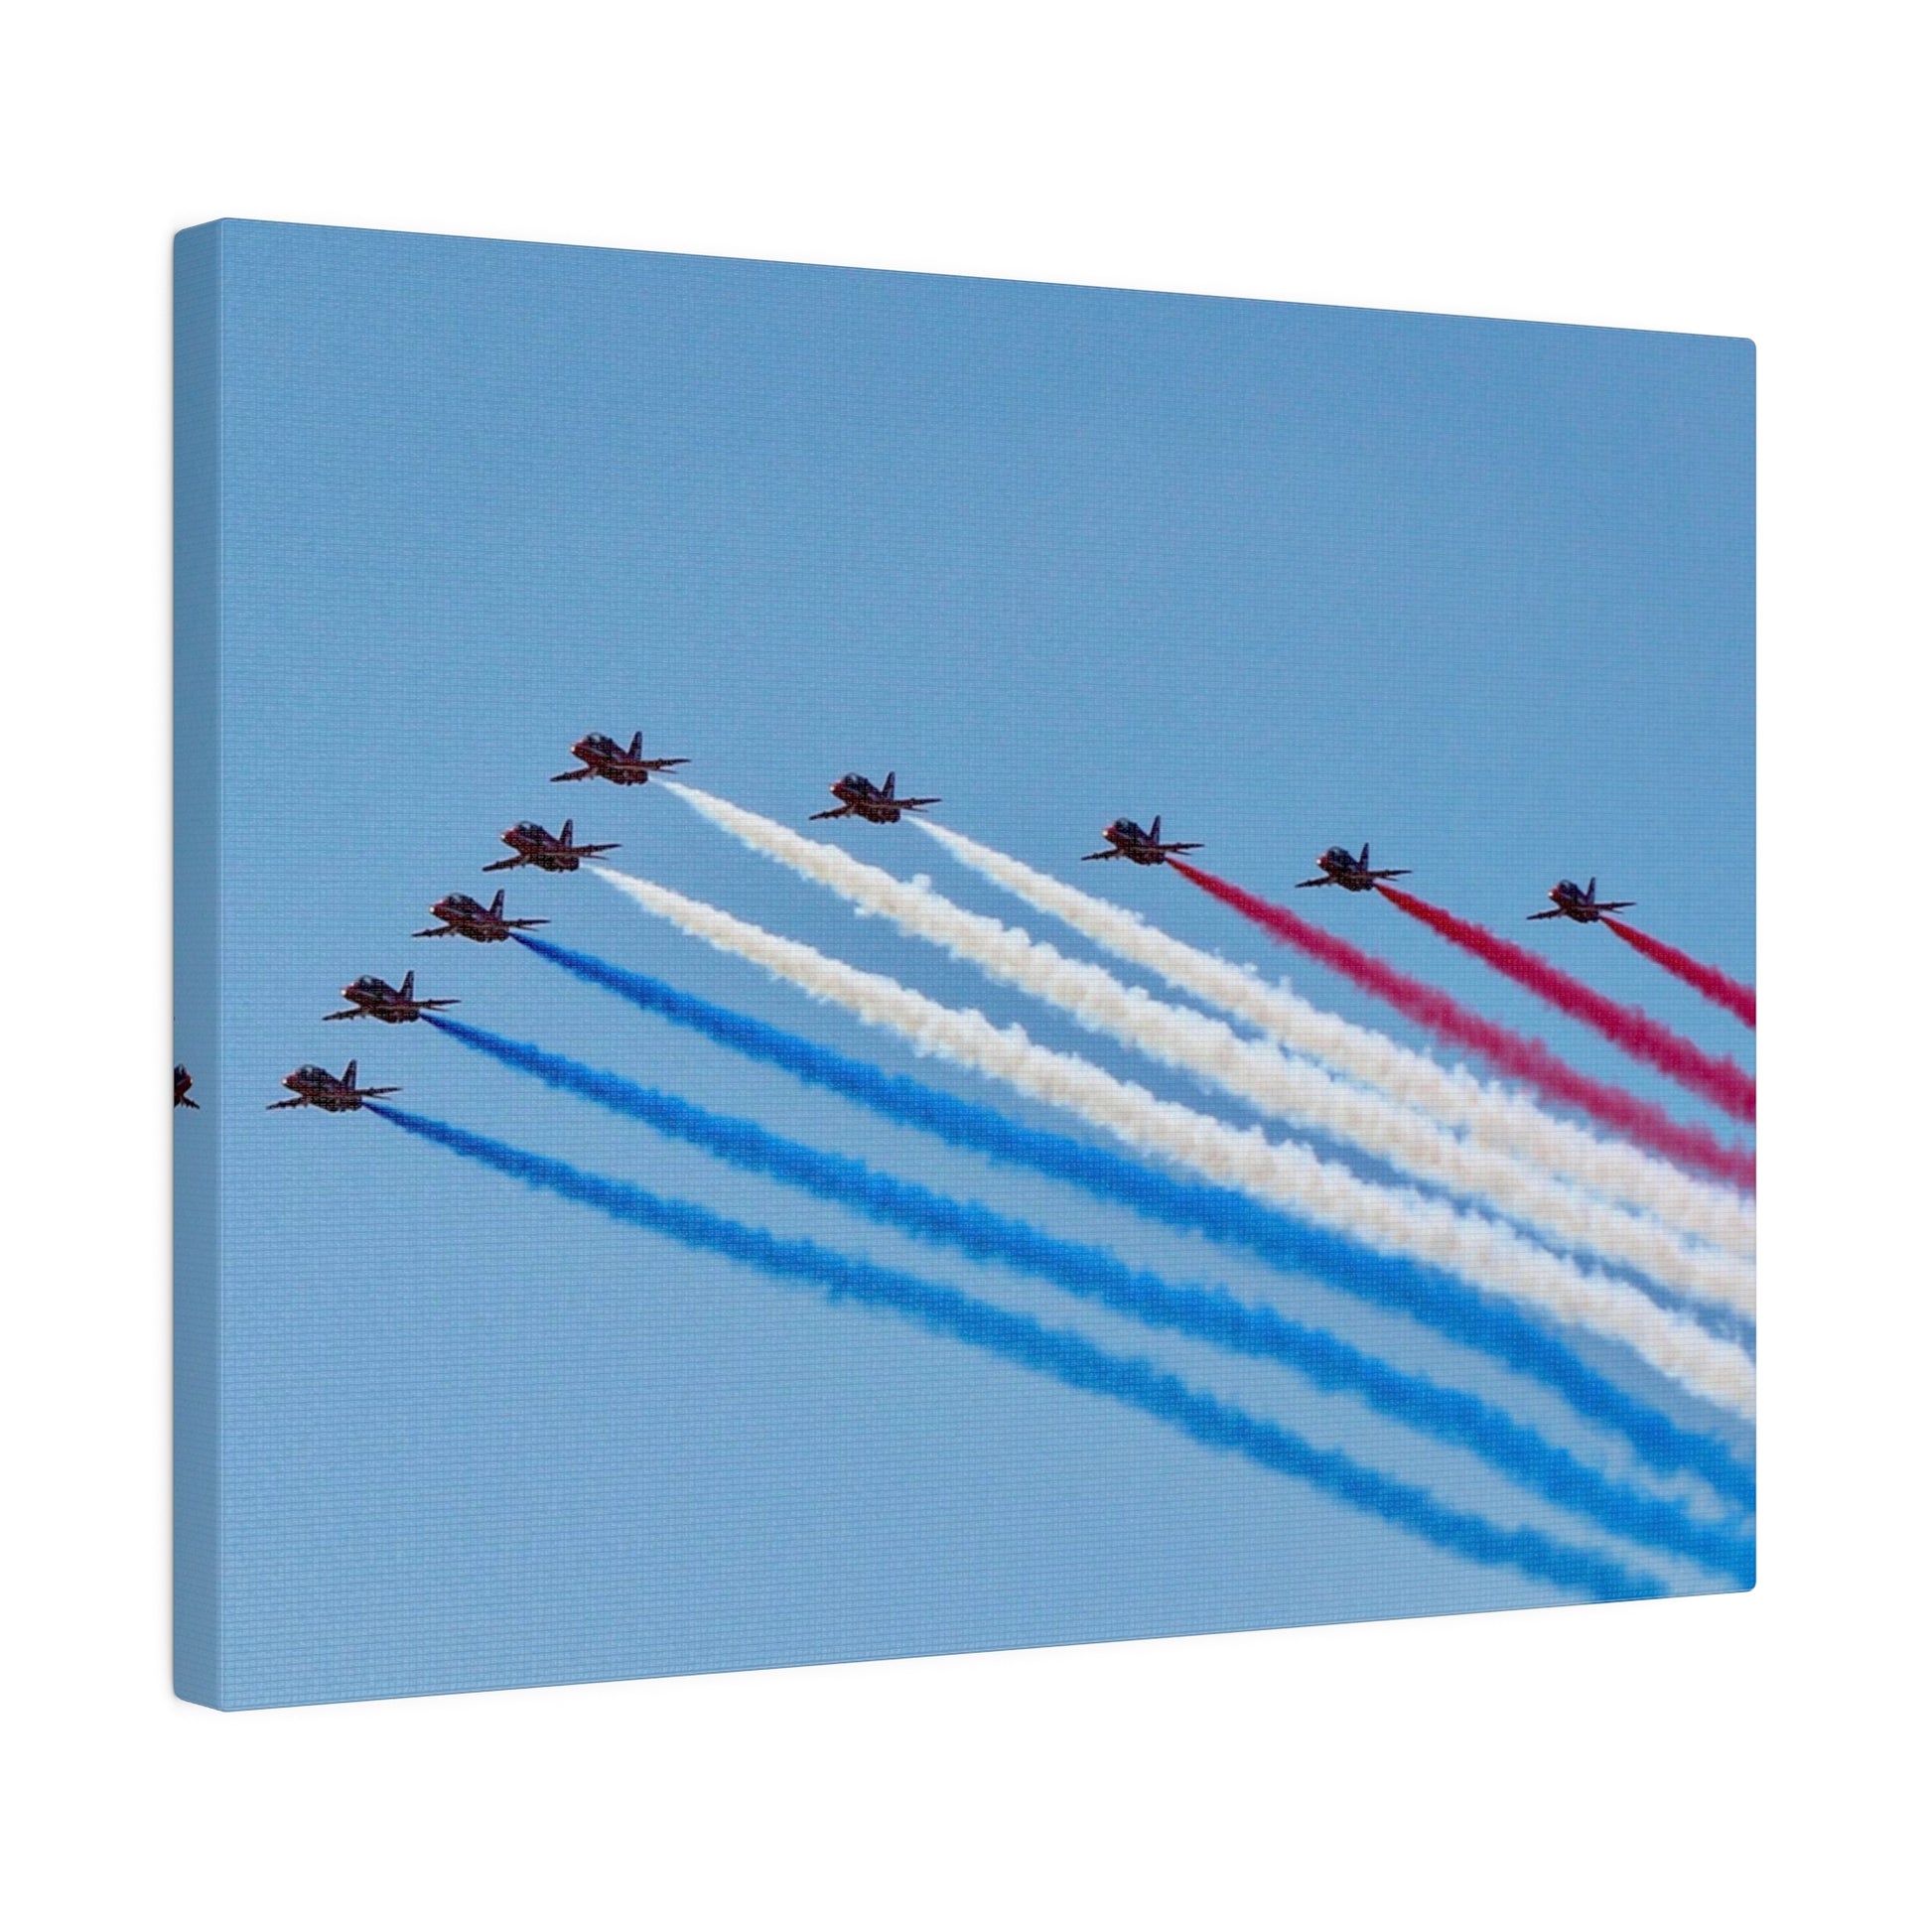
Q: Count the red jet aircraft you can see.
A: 9